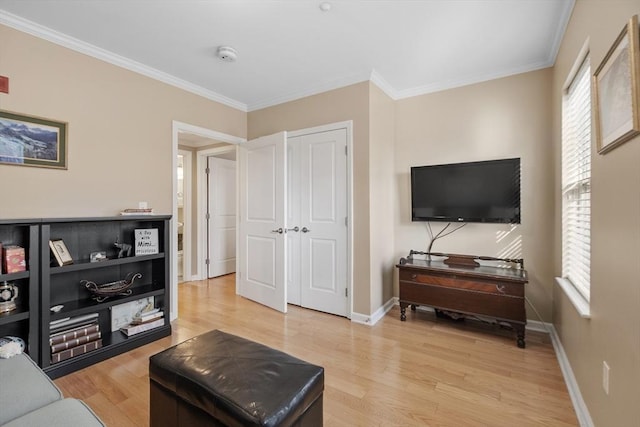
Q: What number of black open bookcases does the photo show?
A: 2